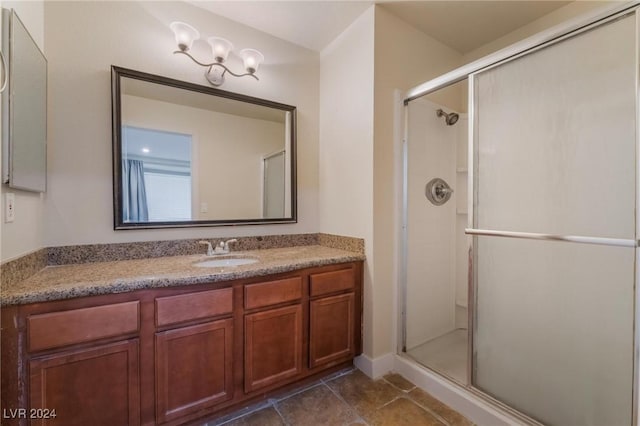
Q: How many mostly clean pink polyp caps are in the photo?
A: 0